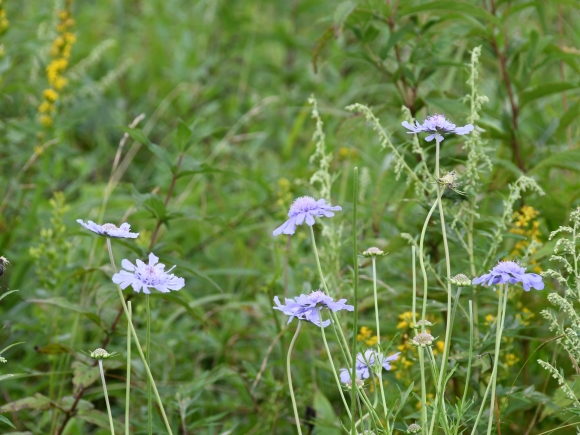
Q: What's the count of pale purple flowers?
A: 7